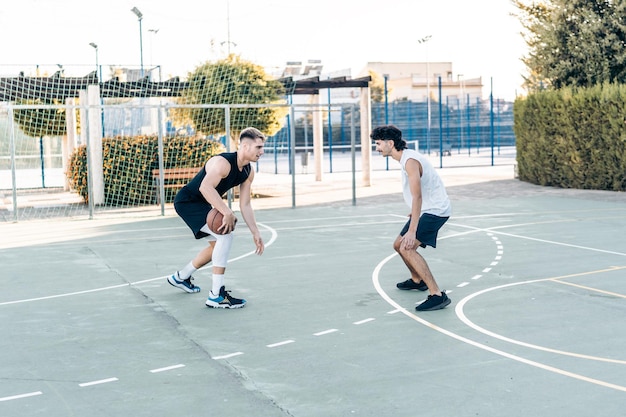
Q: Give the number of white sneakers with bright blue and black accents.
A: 2